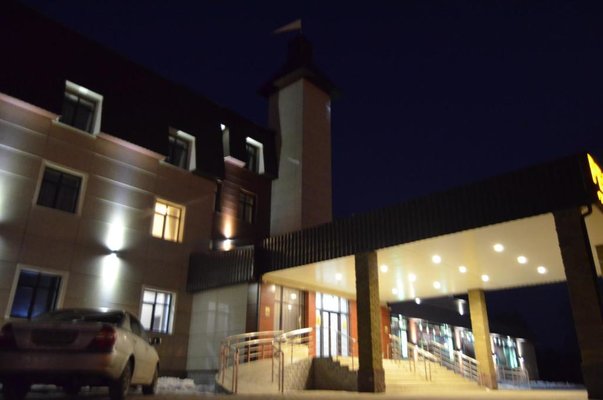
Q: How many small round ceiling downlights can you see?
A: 11